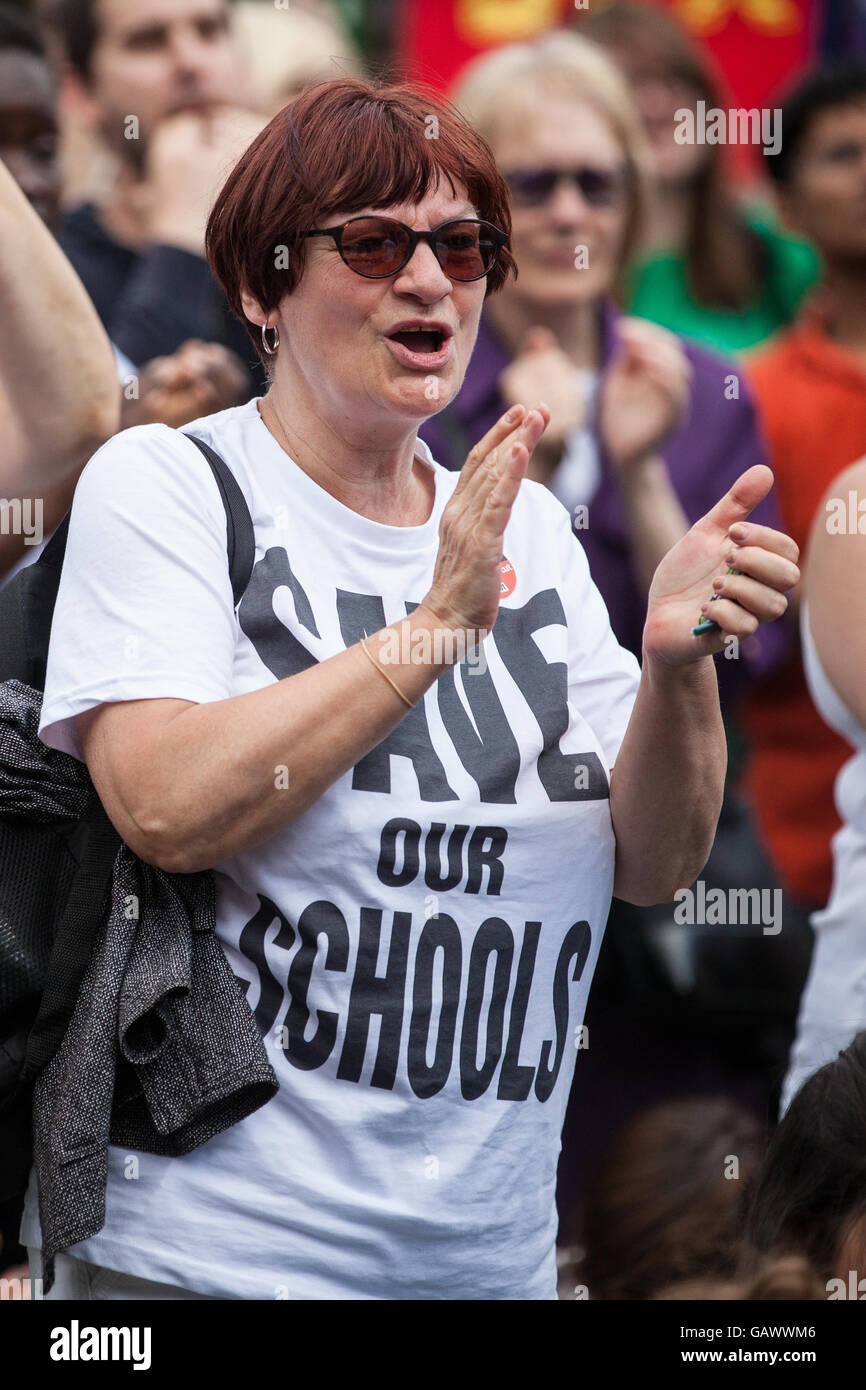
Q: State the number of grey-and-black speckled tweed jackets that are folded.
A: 1